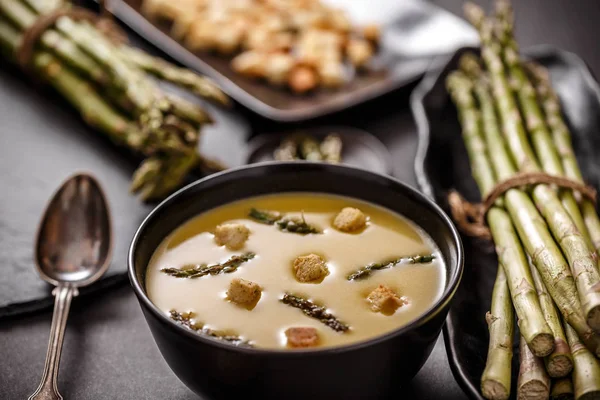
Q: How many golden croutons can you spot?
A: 6